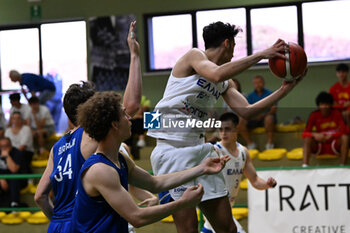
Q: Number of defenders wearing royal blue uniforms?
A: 2